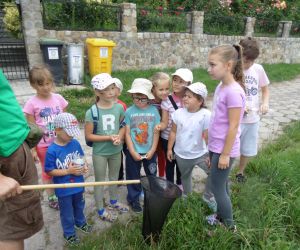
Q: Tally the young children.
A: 10